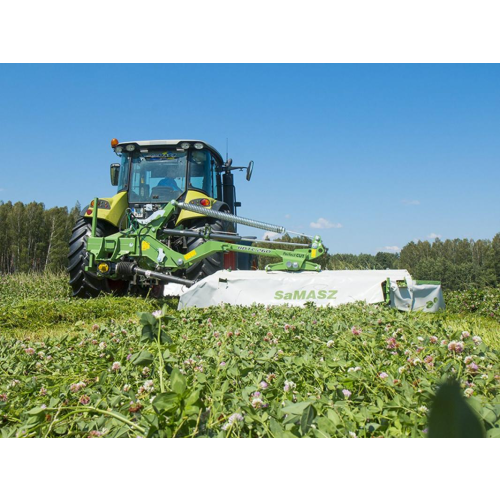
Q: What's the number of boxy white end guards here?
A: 1